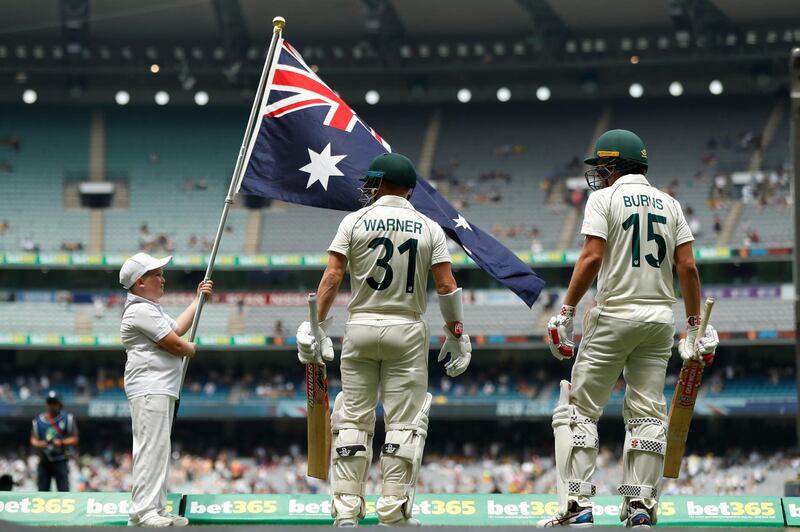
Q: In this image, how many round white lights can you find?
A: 11